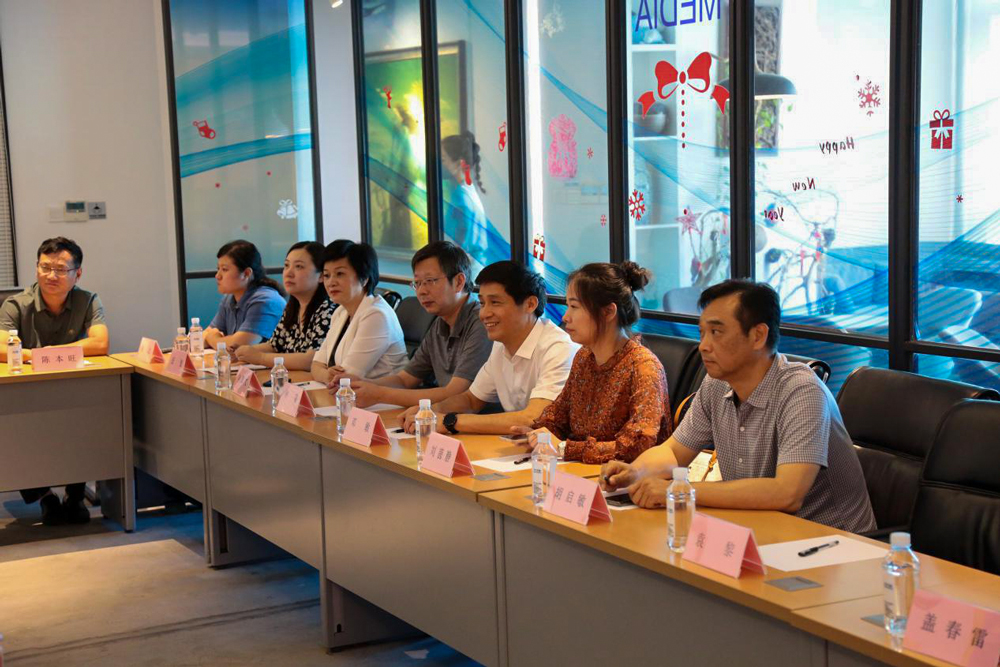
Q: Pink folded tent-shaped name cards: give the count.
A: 10